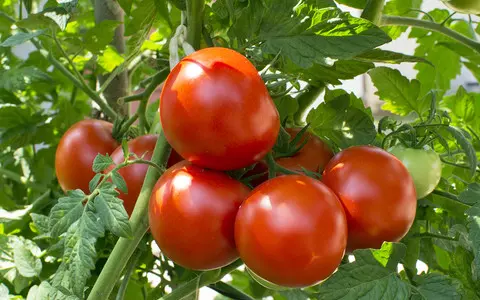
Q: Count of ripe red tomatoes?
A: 7